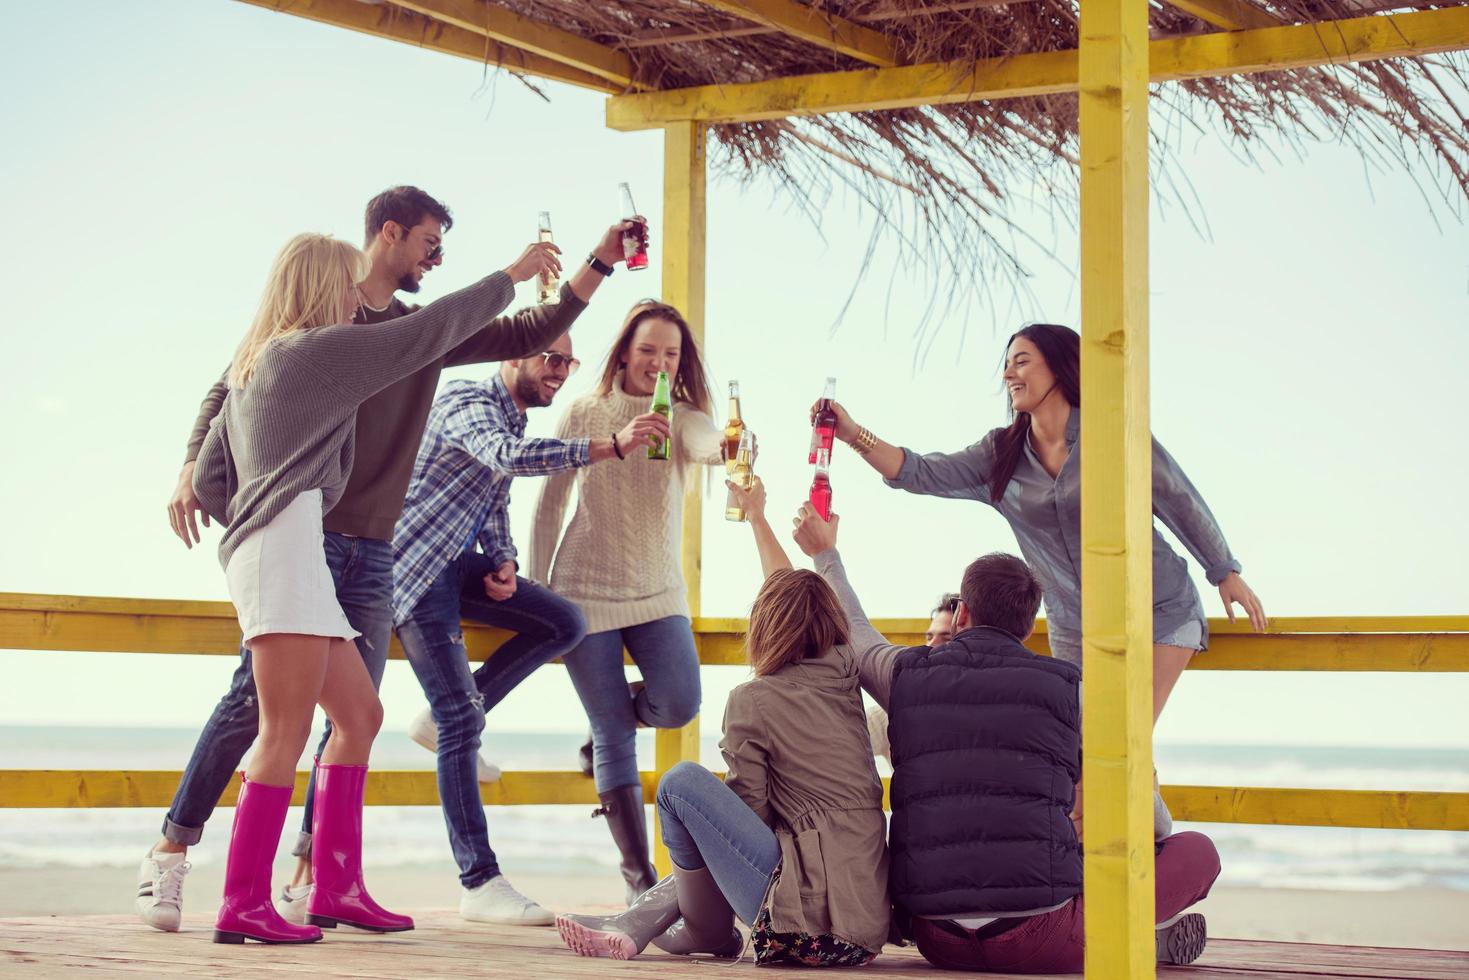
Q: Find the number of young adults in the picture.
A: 8